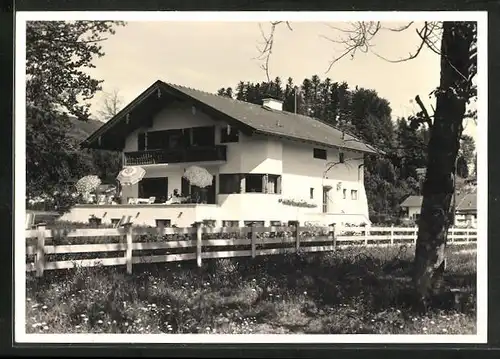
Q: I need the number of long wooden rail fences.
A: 1